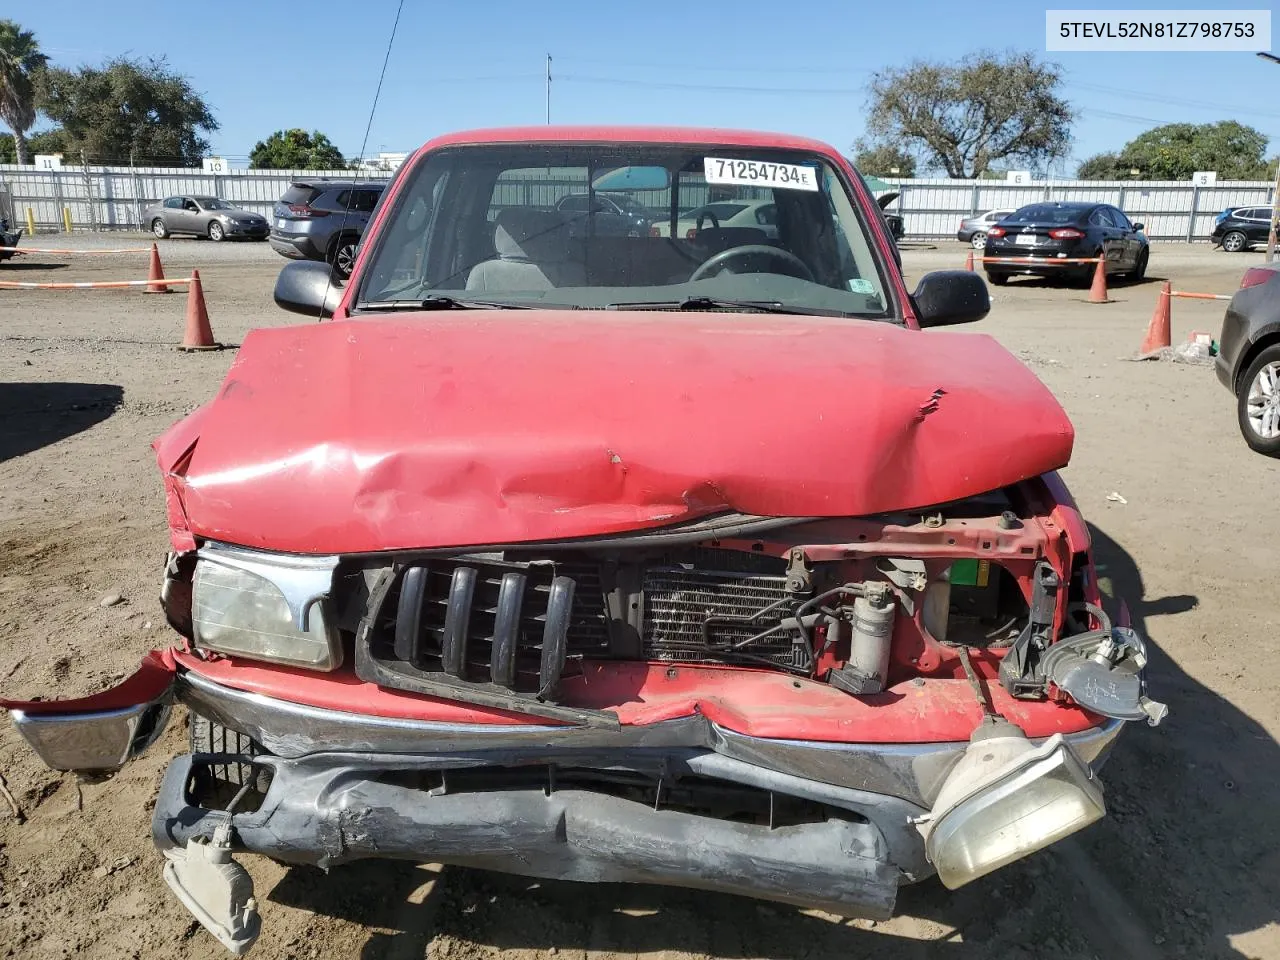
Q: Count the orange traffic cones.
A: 5